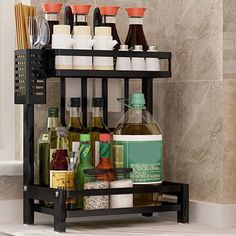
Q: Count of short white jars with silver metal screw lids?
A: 3